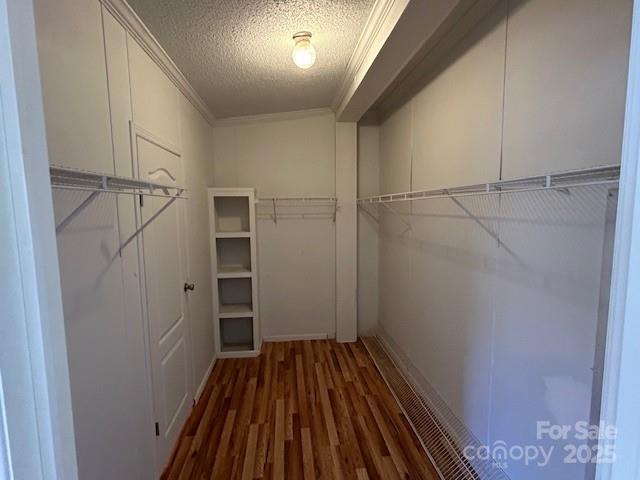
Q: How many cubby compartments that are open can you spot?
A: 4